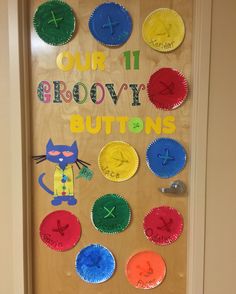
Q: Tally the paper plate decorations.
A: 11